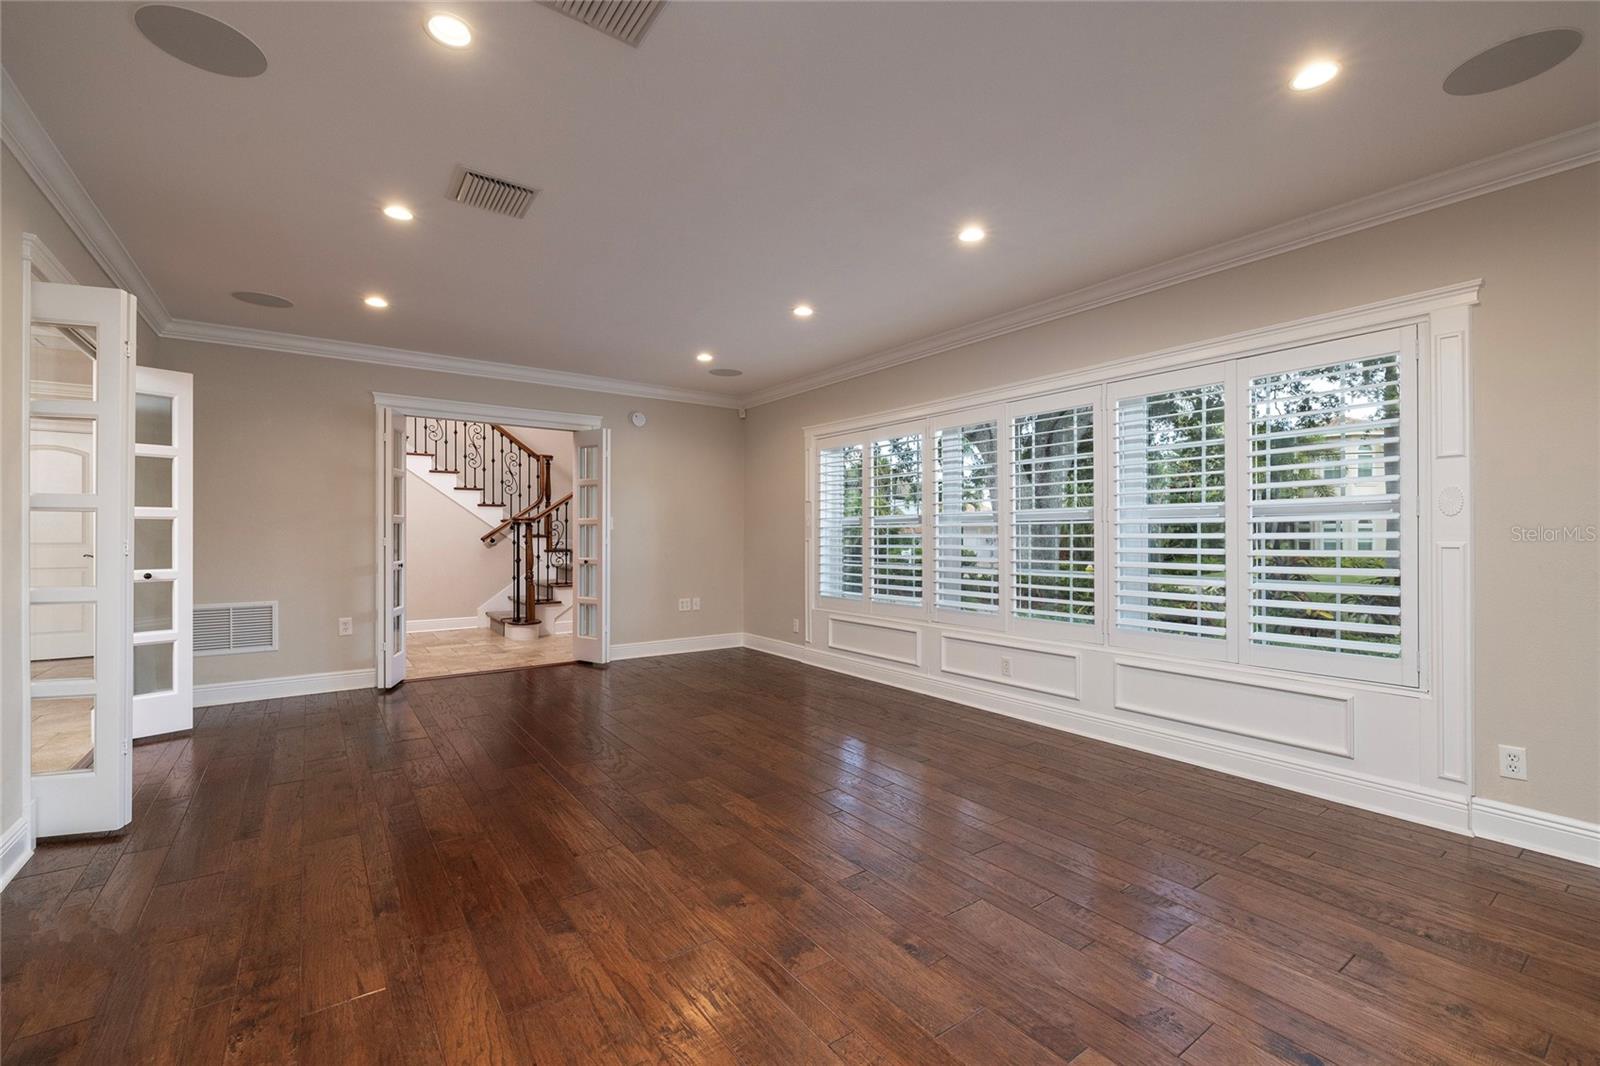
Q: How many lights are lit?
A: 7